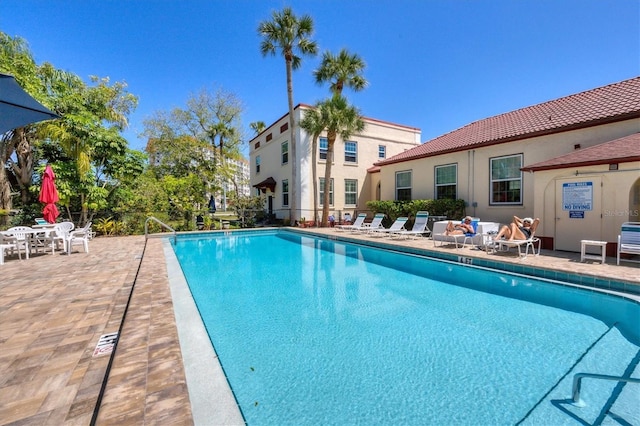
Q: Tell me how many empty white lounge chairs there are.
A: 4